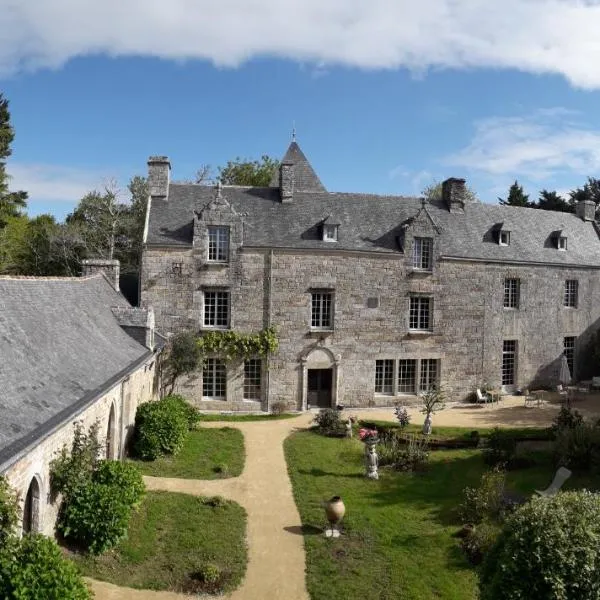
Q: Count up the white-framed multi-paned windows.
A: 14